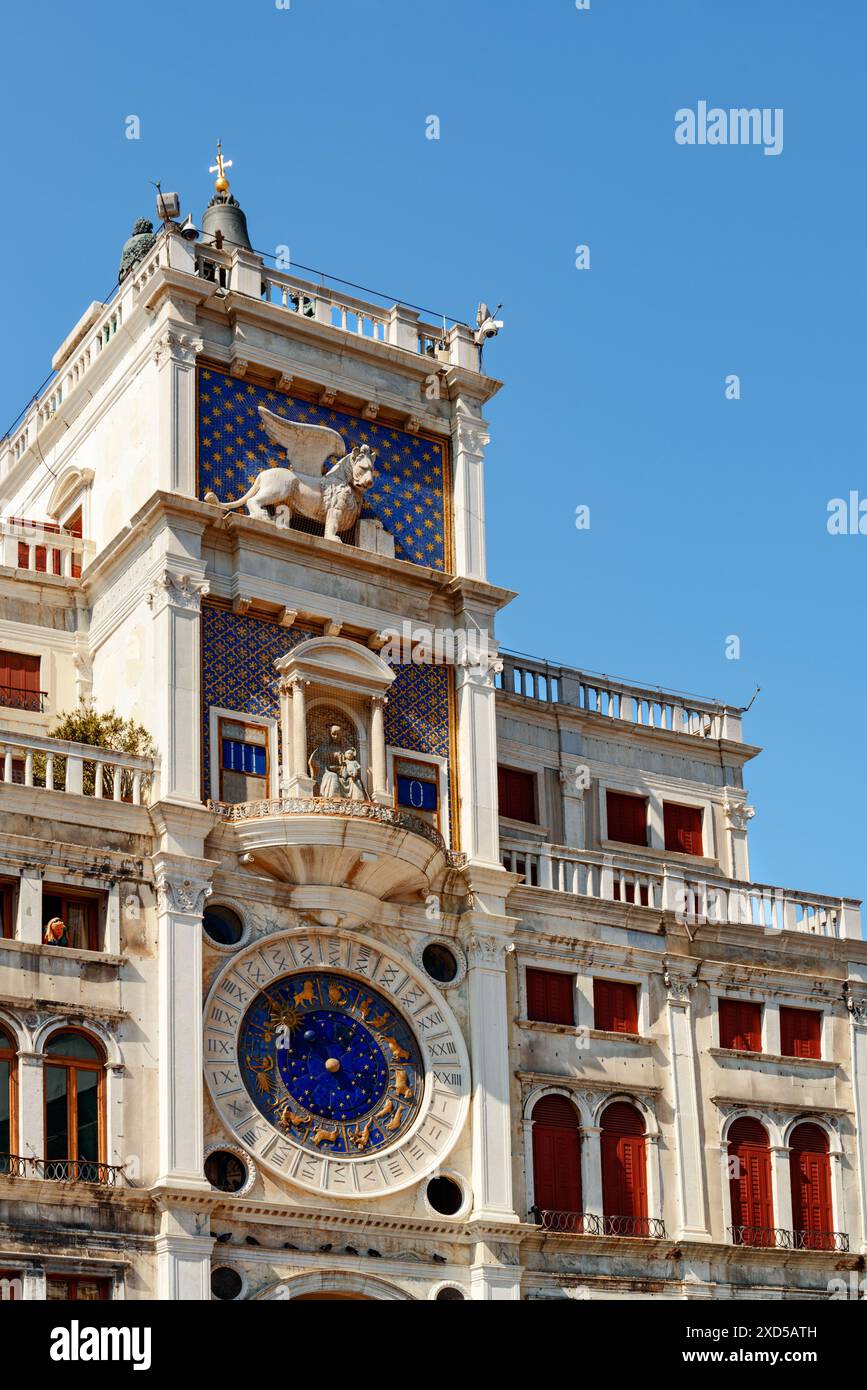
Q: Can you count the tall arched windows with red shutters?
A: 4